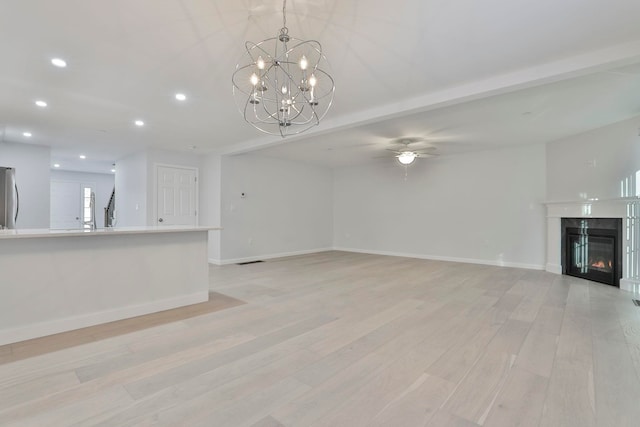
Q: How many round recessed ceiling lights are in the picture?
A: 8